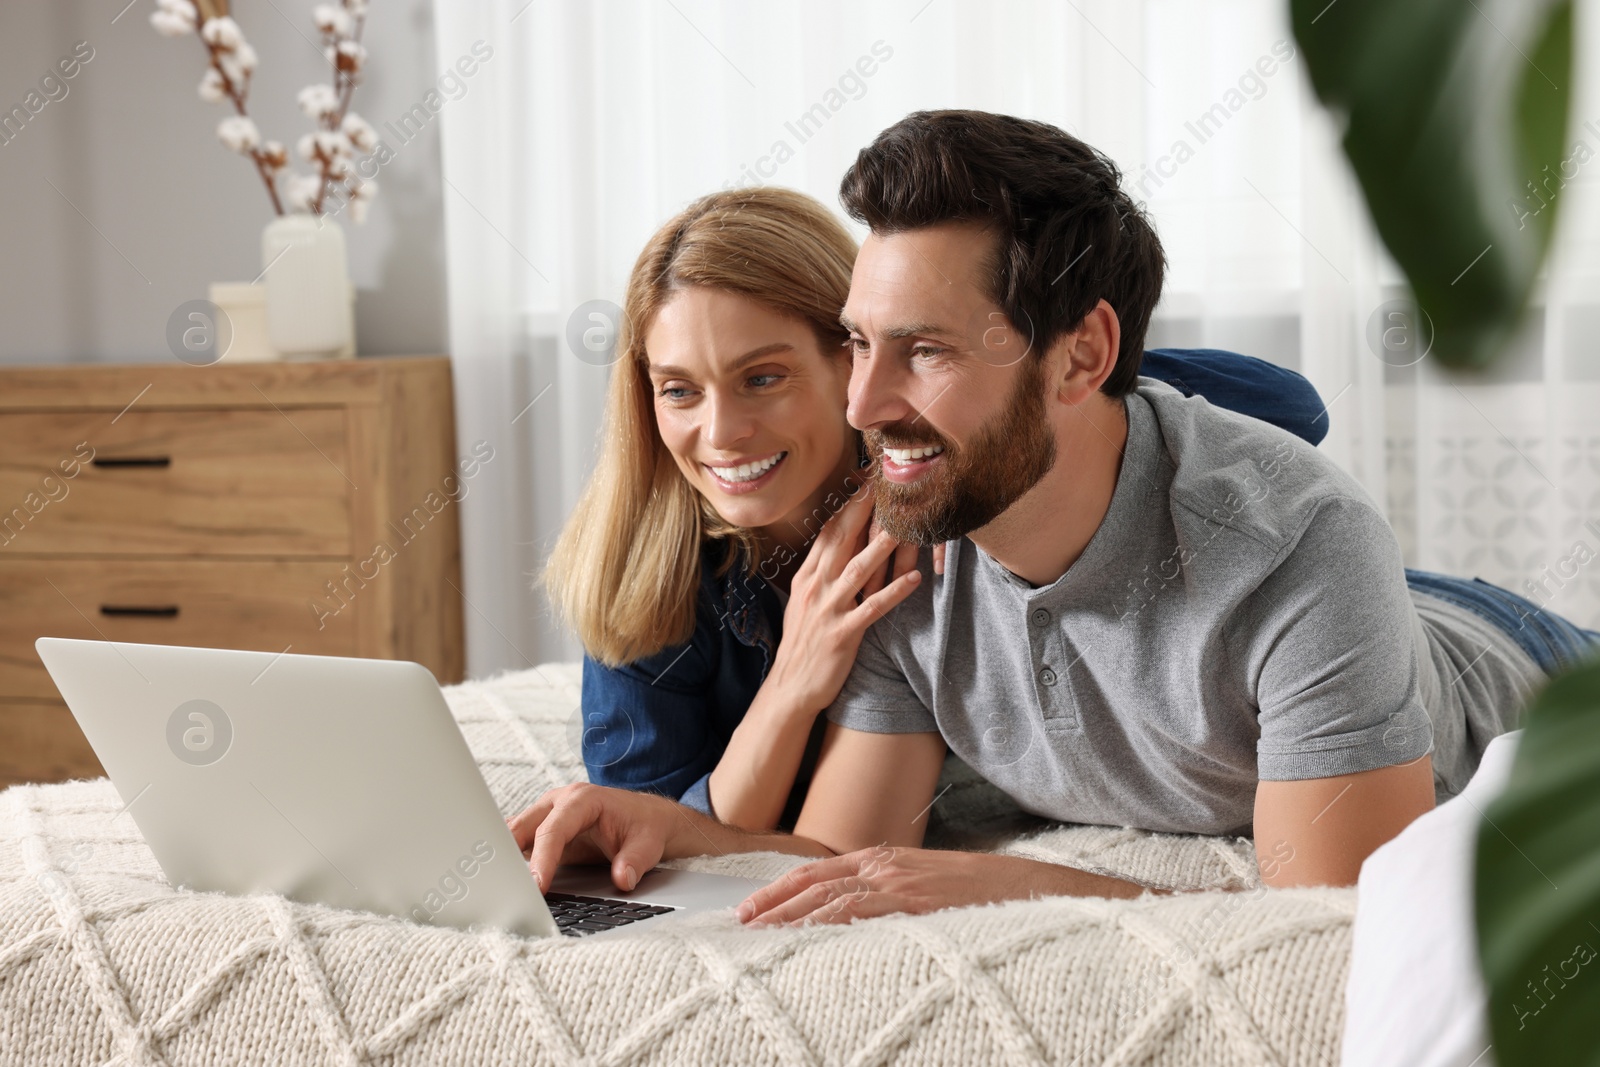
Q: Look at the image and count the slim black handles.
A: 2